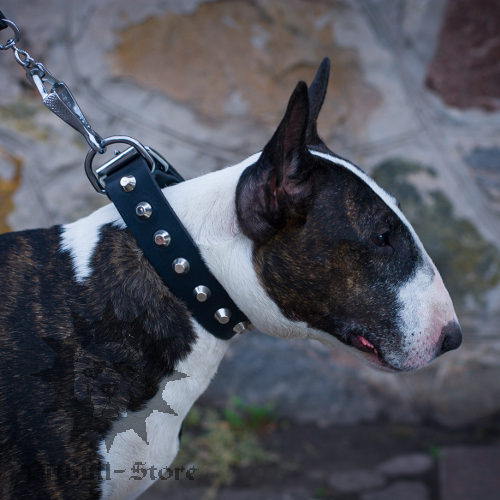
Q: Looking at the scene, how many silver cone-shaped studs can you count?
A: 7